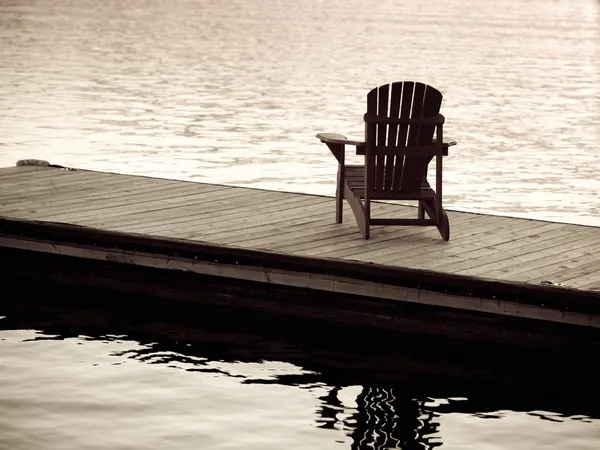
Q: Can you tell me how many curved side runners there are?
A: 2